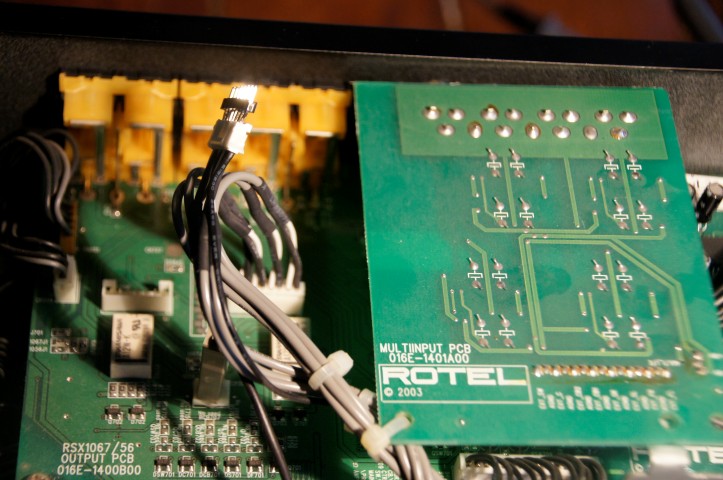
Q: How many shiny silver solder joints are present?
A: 15